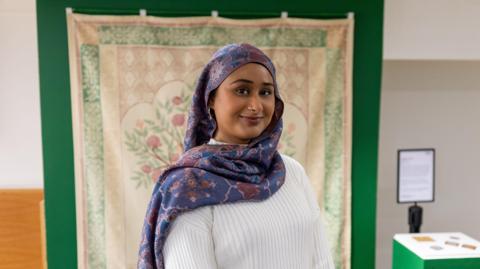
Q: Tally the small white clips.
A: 5